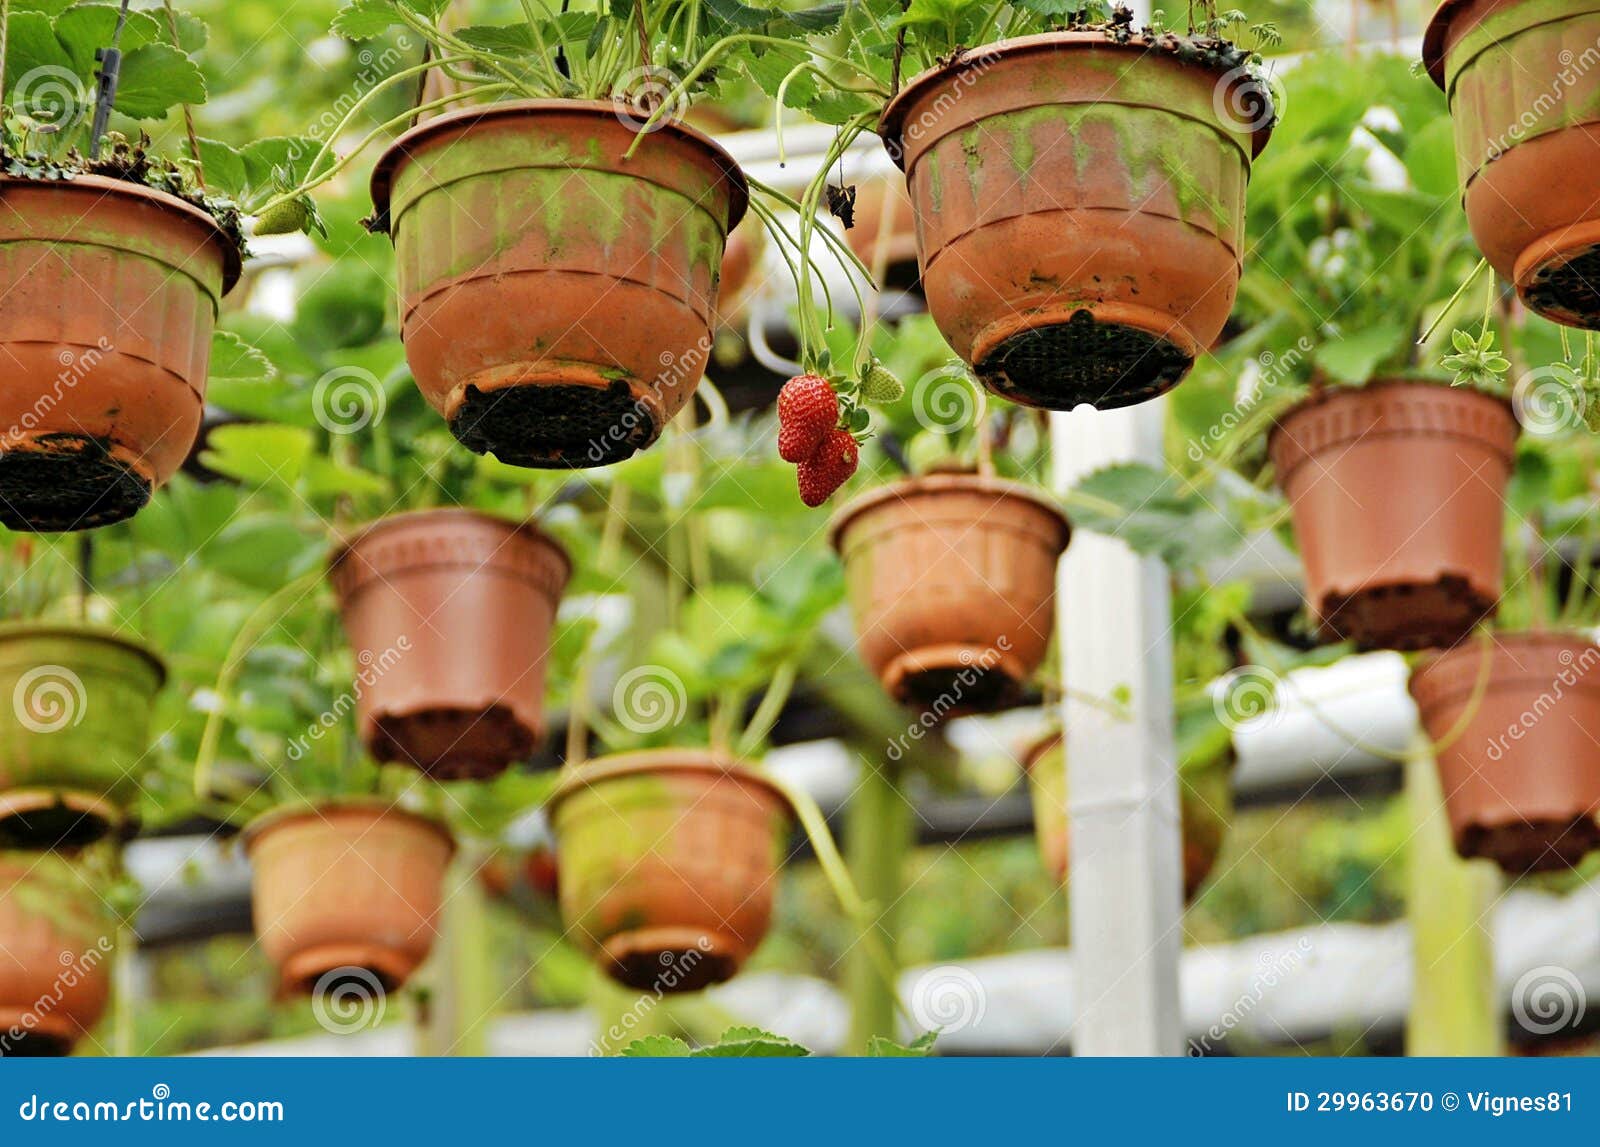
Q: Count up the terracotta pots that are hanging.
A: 13